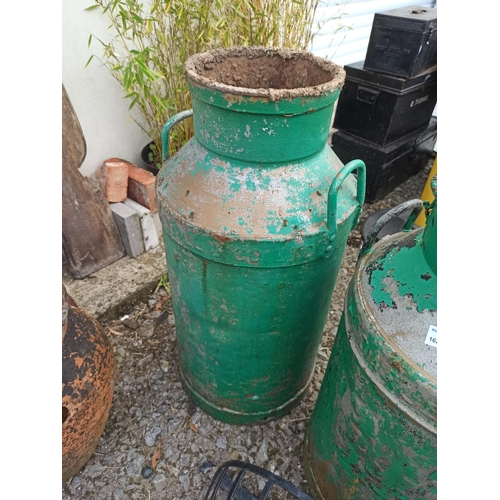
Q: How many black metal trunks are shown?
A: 3